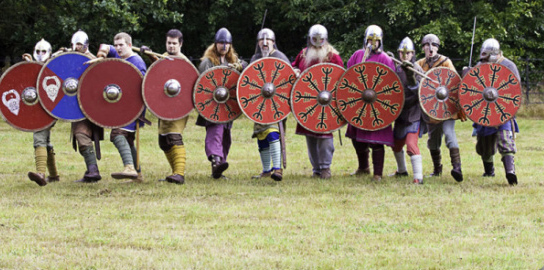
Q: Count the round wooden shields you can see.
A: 10